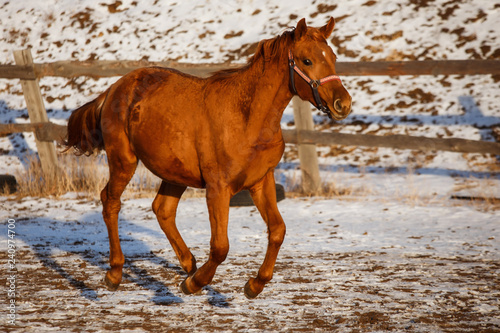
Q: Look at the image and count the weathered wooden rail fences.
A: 1